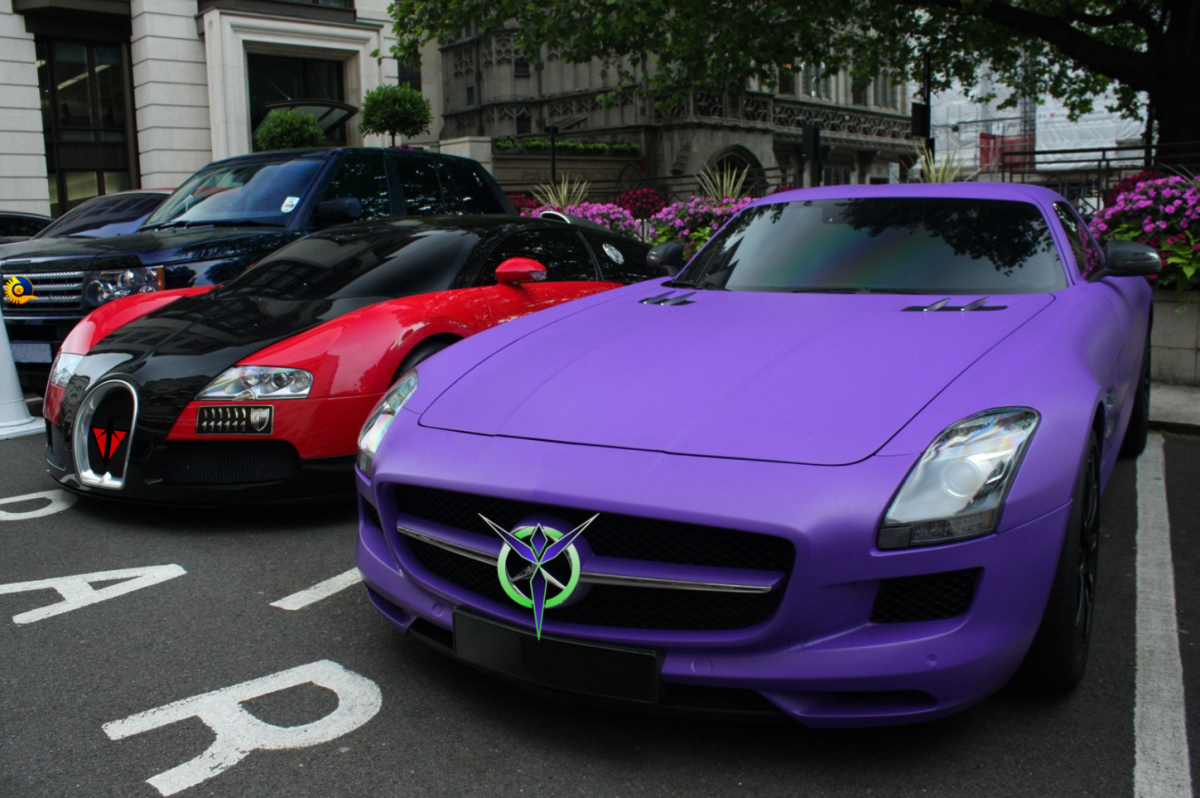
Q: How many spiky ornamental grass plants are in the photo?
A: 3